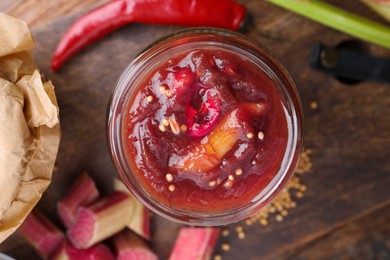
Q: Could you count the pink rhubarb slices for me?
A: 7